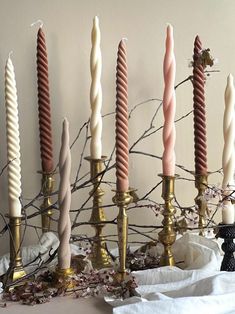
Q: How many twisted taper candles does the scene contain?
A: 8